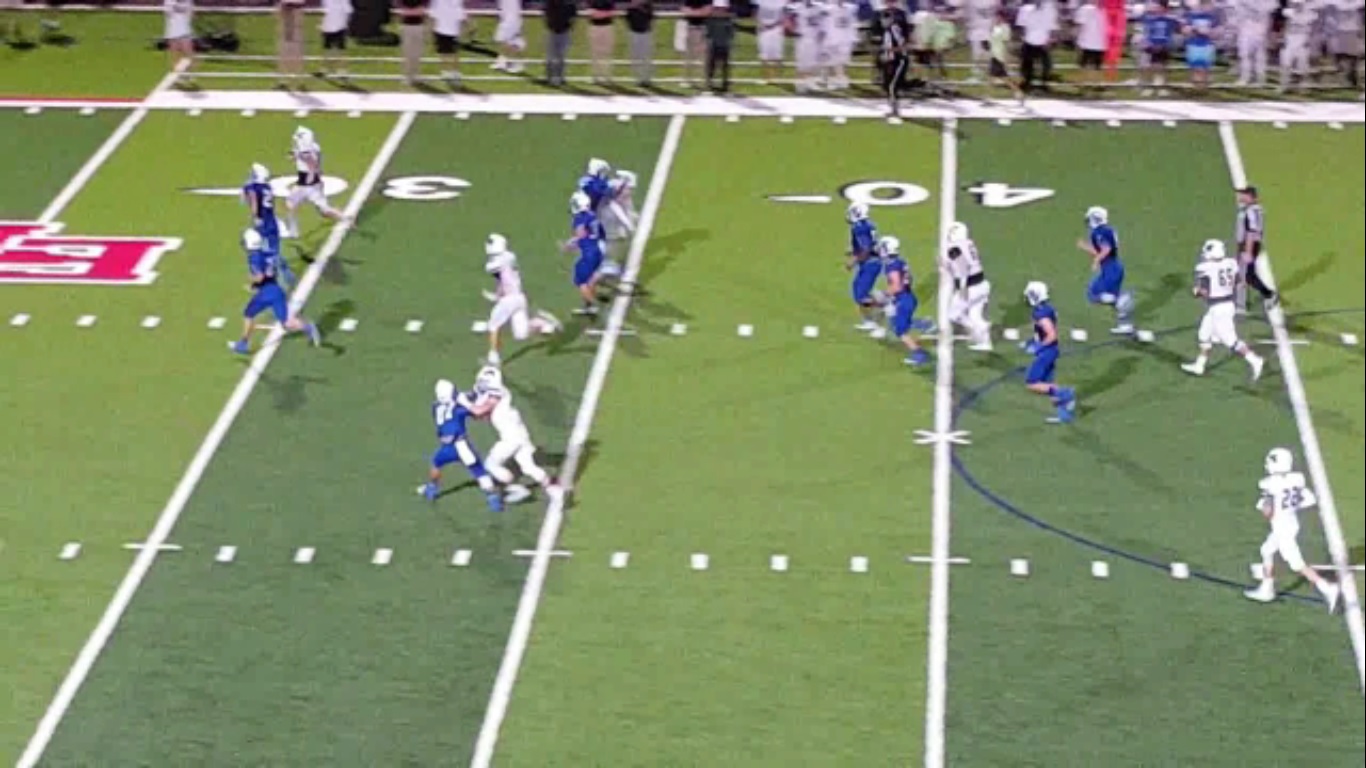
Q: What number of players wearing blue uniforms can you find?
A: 9